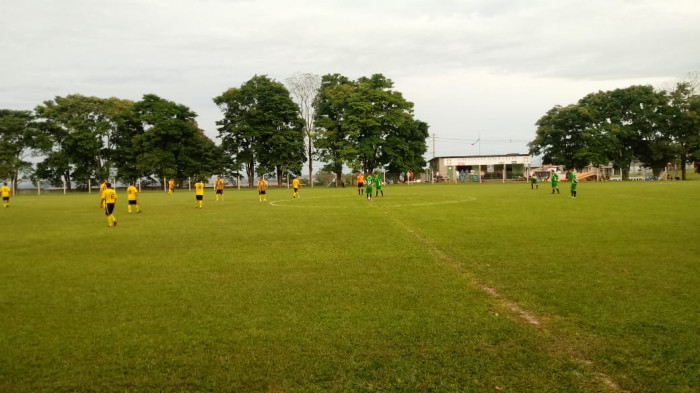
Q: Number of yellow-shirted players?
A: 9